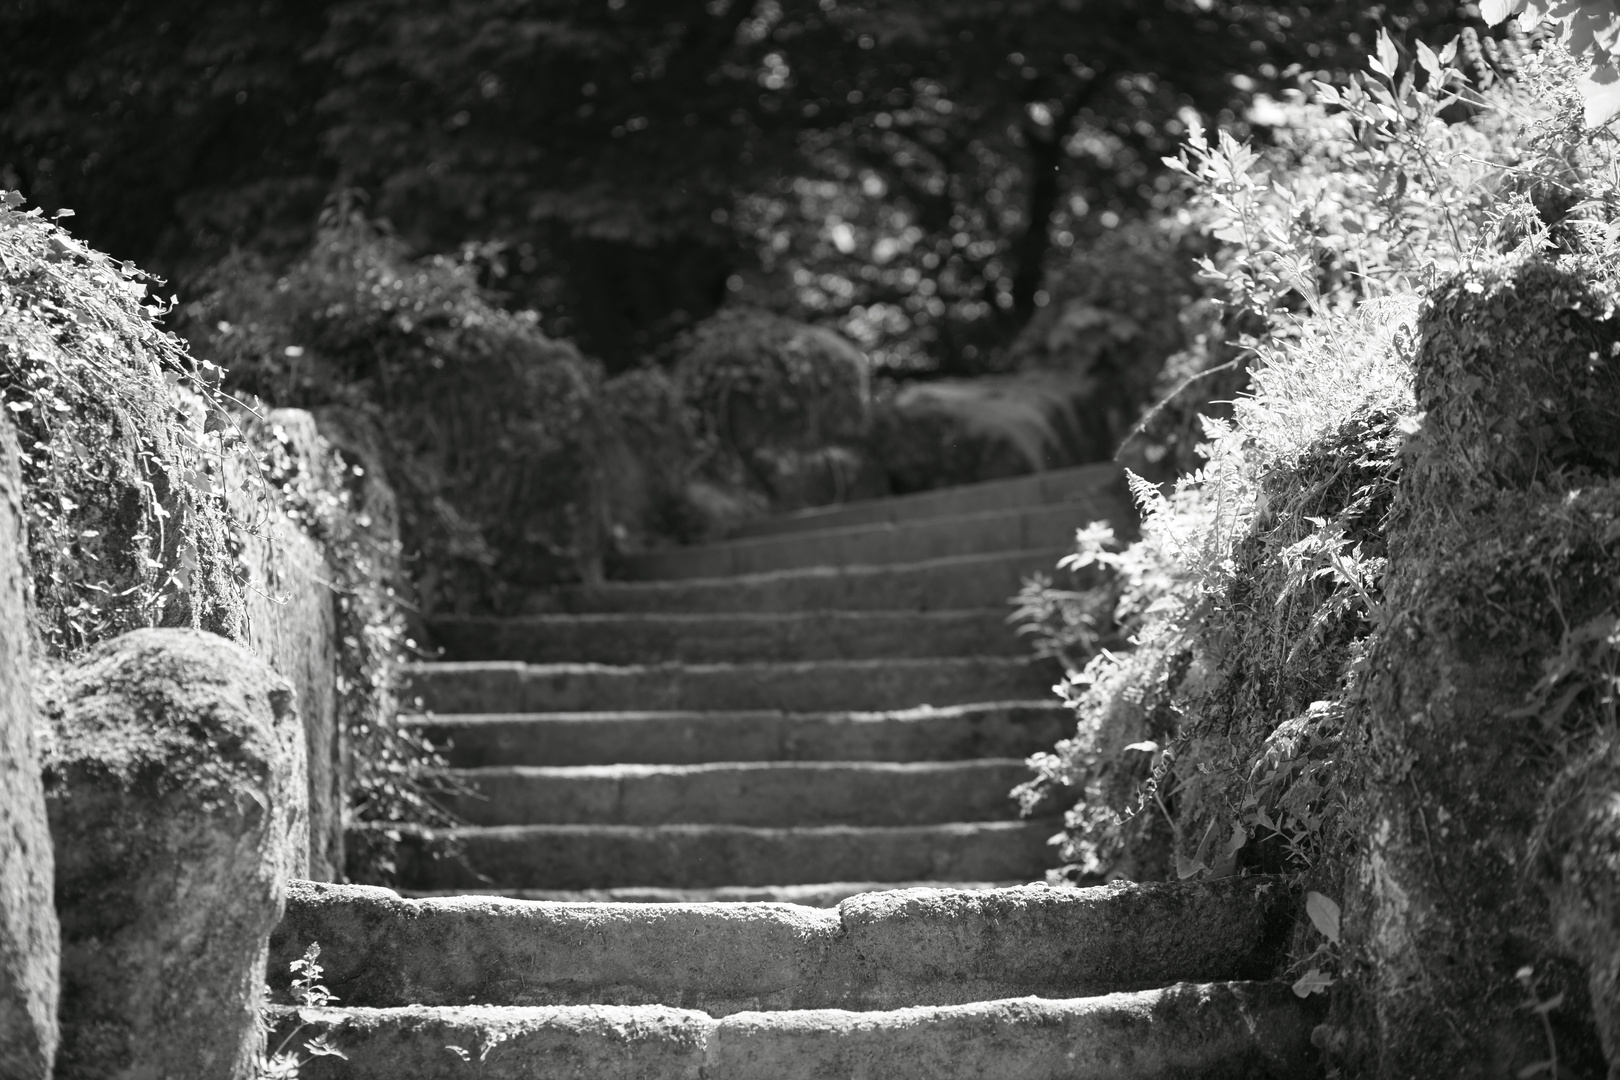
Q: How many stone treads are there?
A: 11